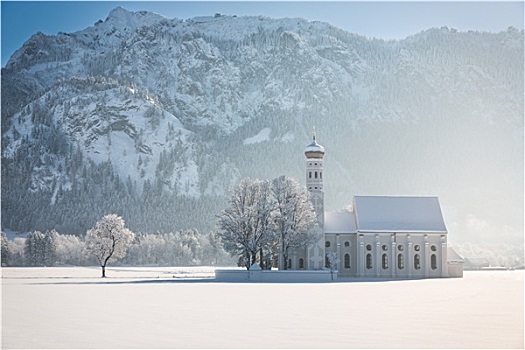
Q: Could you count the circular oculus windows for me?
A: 7